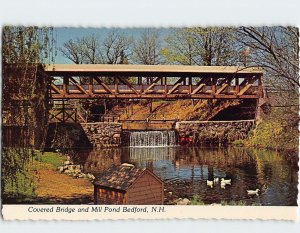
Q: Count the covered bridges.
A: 1